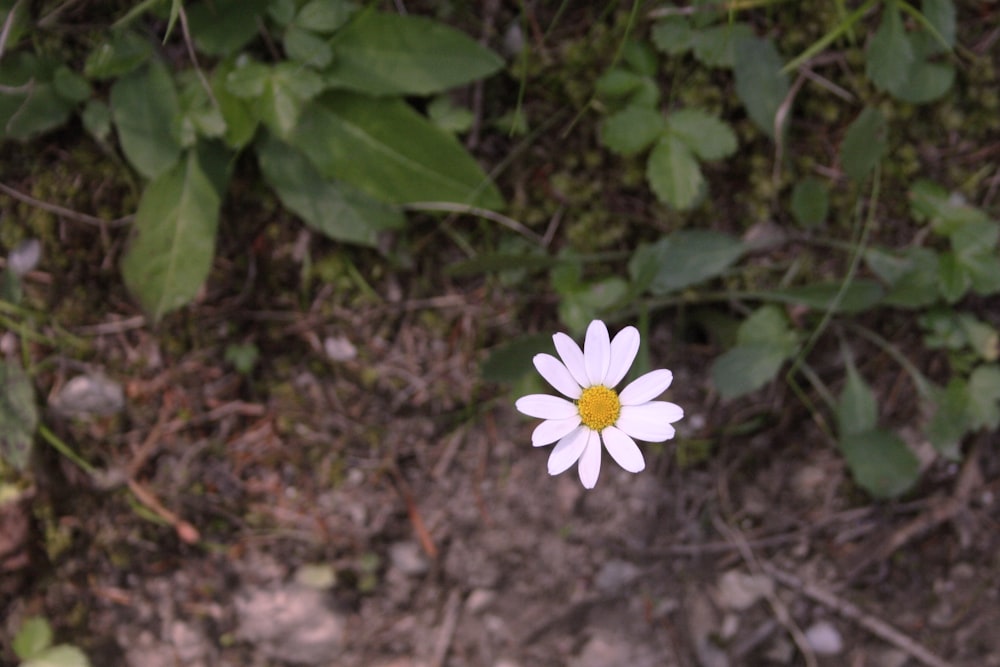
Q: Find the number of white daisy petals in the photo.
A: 12